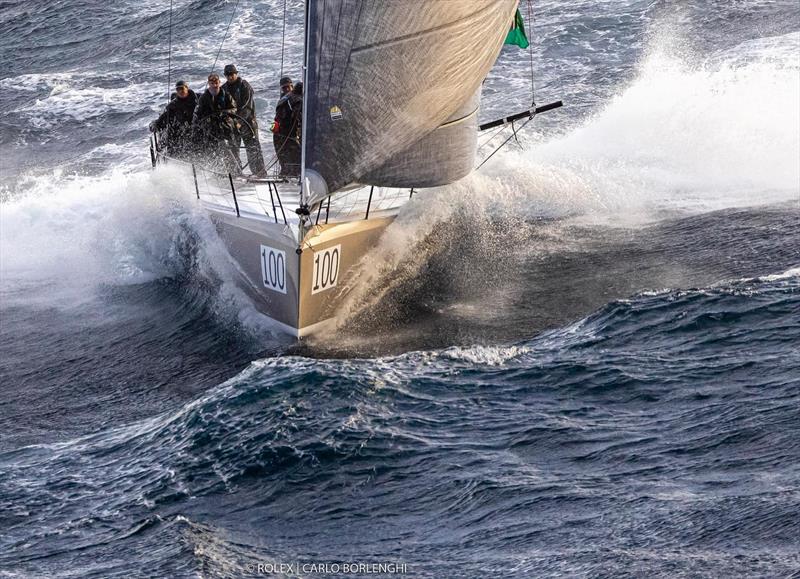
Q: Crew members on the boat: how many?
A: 5